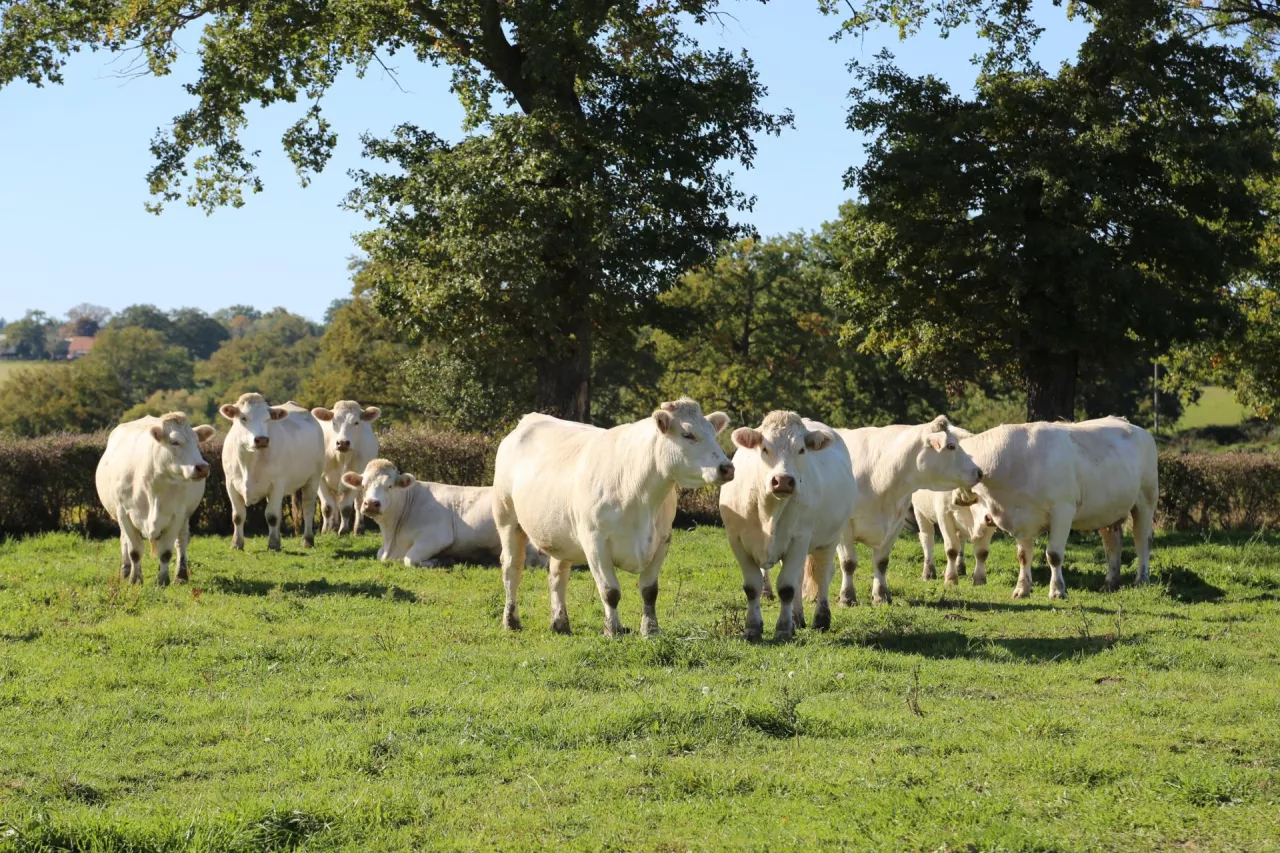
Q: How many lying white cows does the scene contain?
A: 1